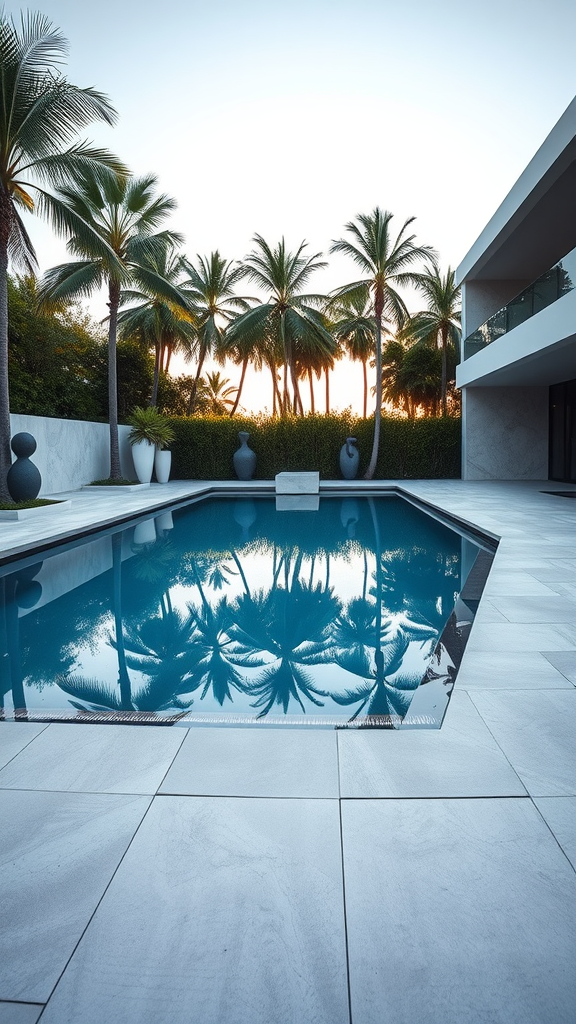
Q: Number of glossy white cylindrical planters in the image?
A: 2